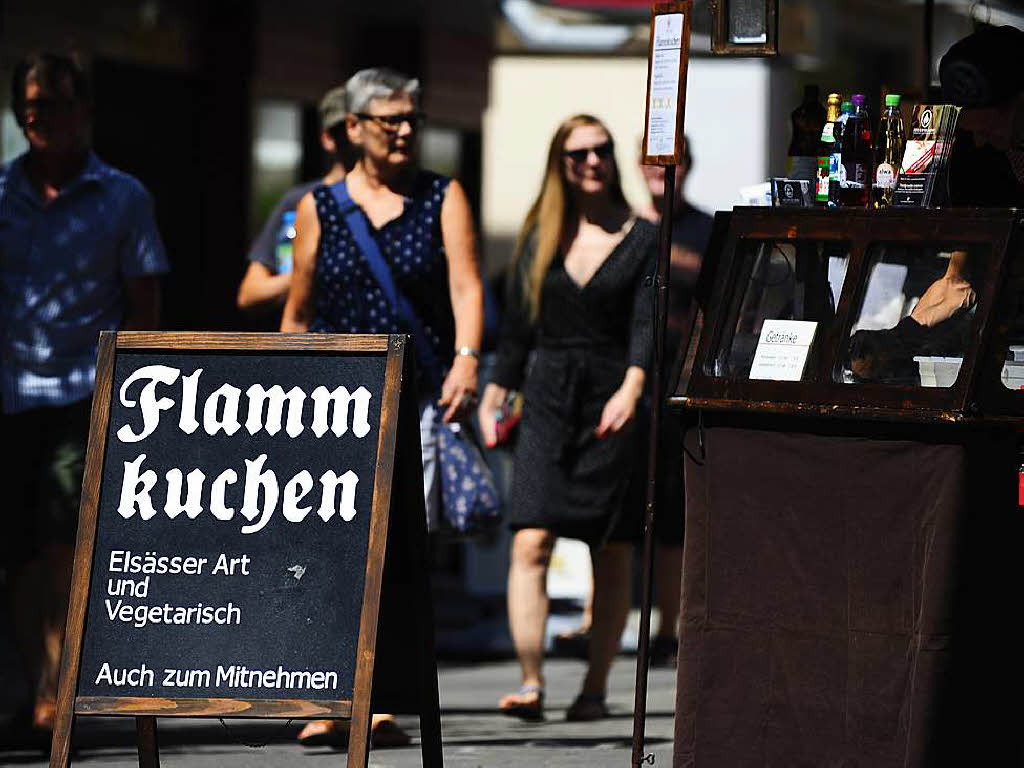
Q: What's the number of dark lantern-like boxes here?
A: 1